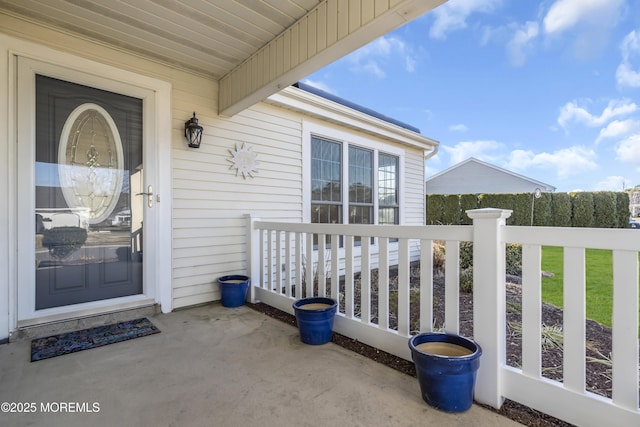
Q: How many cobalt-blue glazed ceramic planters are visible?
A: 3